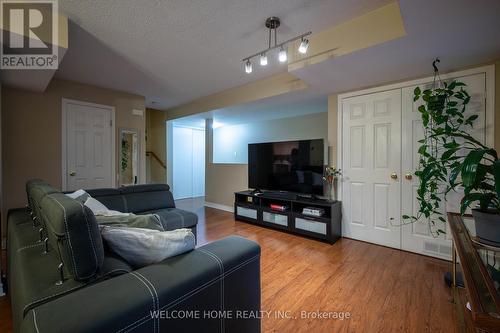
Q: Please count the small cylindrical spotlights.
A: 4